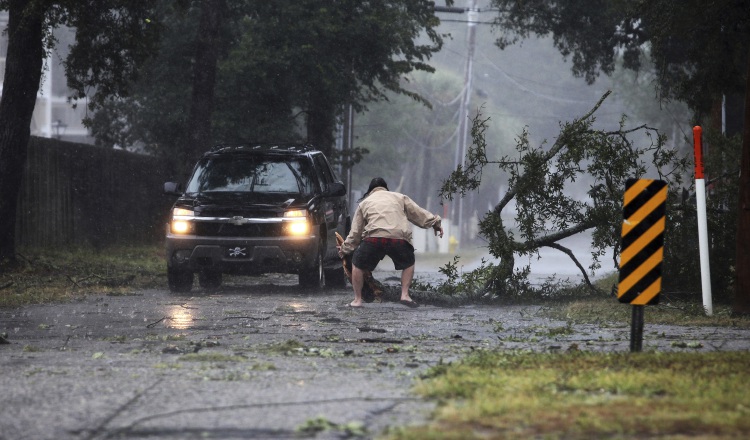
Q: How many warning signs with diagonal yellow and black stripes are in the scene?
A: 1